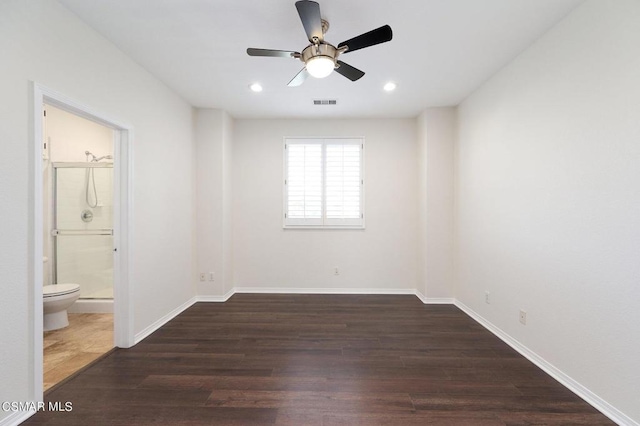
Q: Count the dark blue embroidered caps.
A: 0